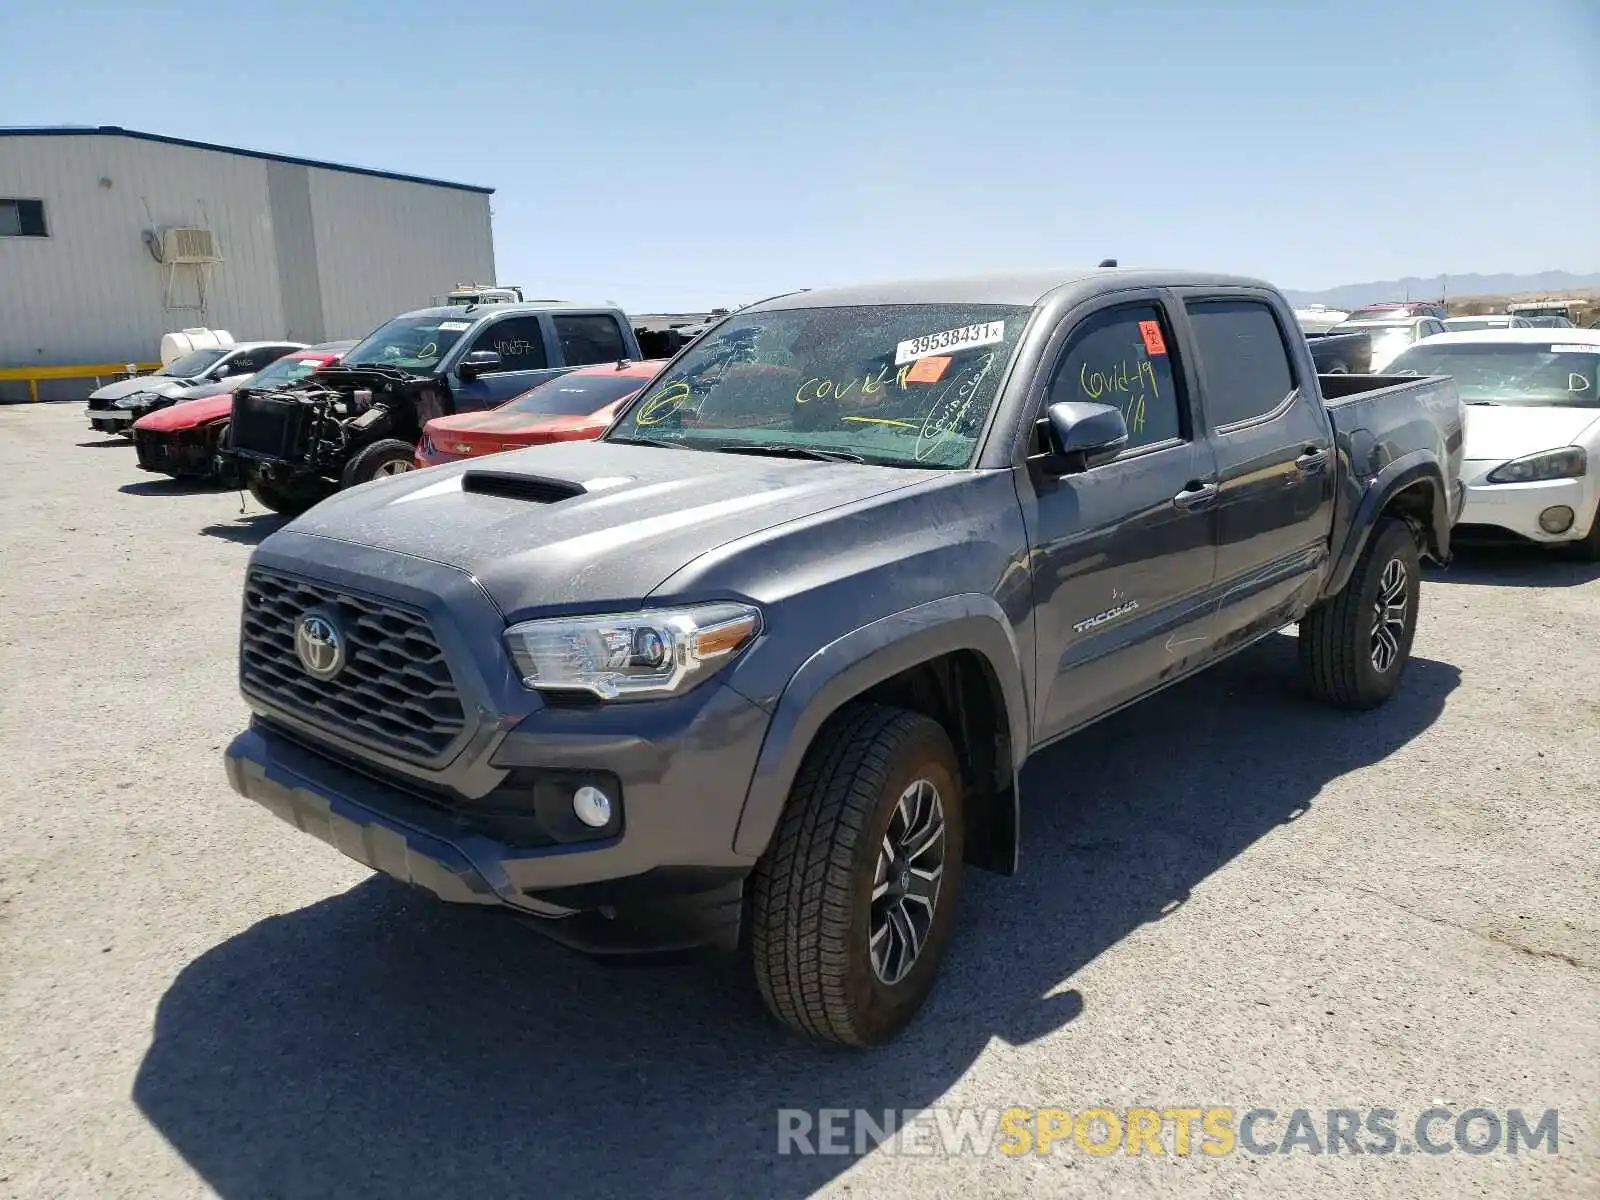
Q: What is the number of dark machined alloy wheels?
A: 2